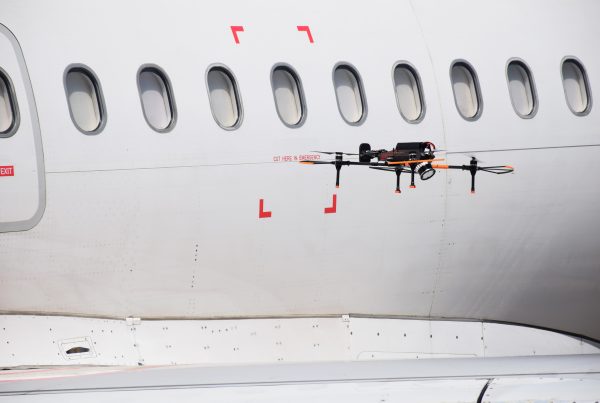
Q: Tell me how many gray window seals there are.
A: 10